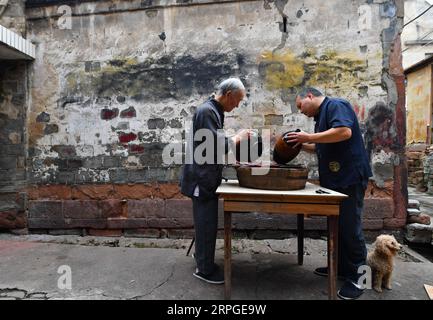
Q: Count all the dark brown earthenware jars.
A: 2